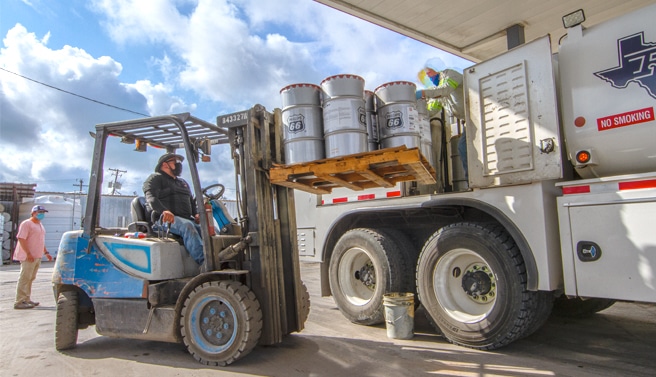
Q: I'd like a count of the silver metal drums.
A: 5